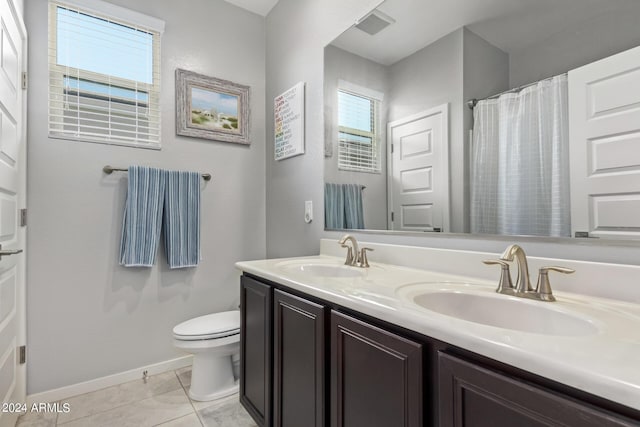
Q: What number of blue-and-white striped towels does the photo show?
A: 2